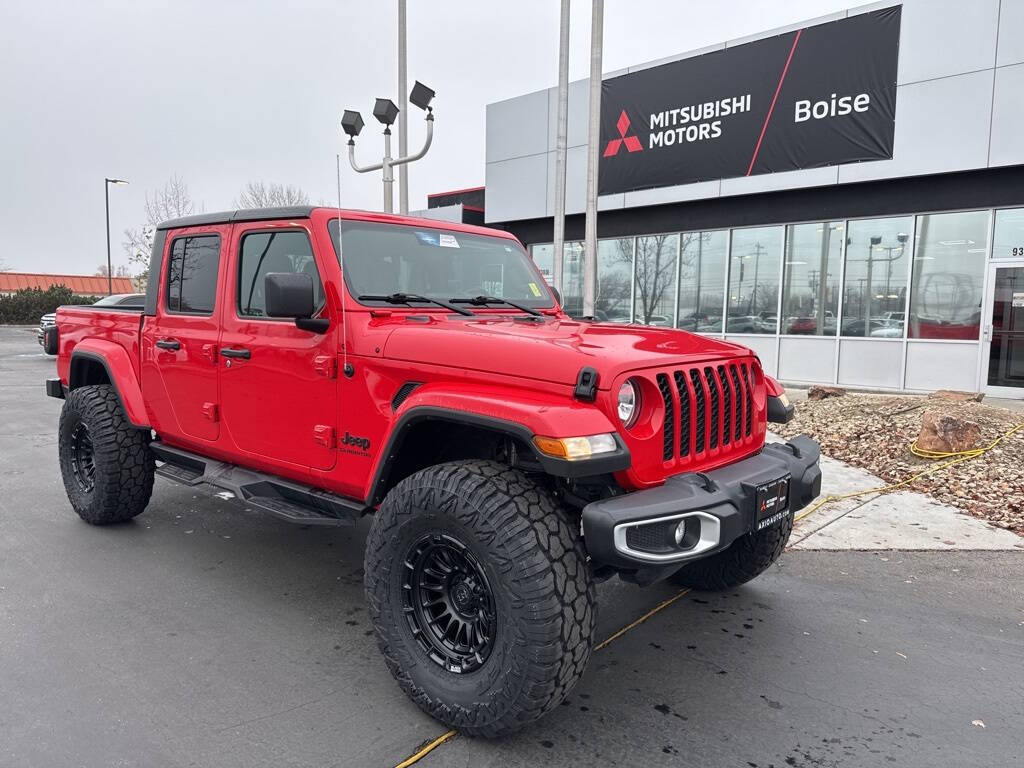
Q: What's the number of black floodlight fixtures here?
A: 3